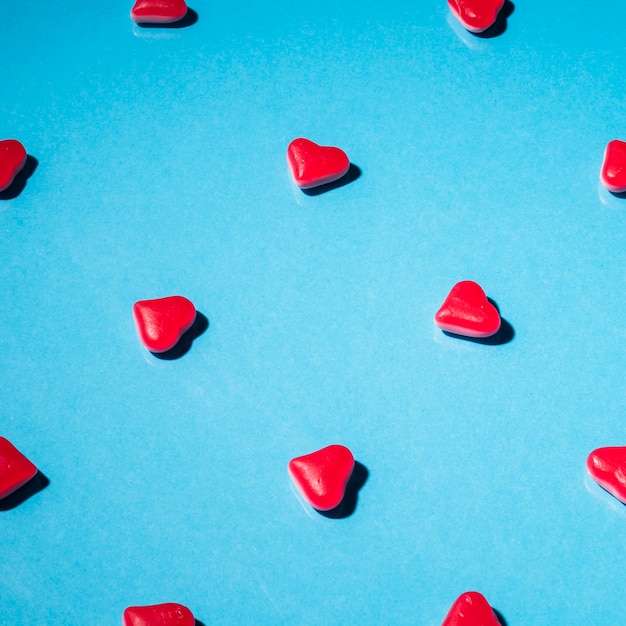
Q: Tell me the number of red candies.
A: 12